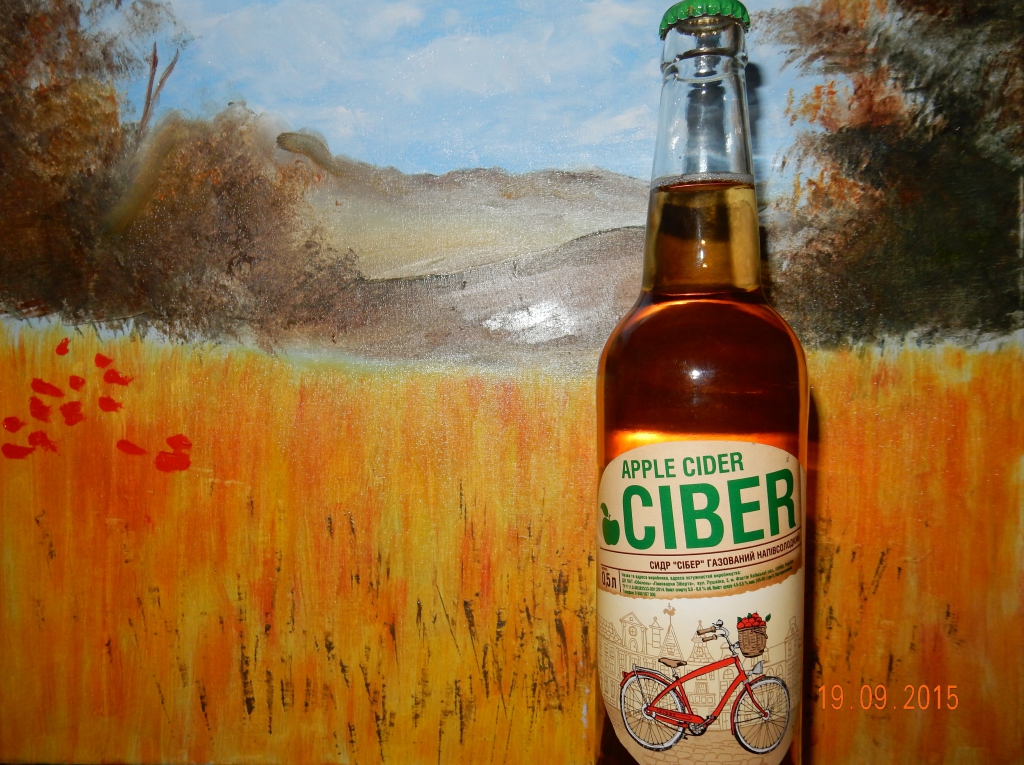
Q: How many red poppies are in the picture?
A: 14